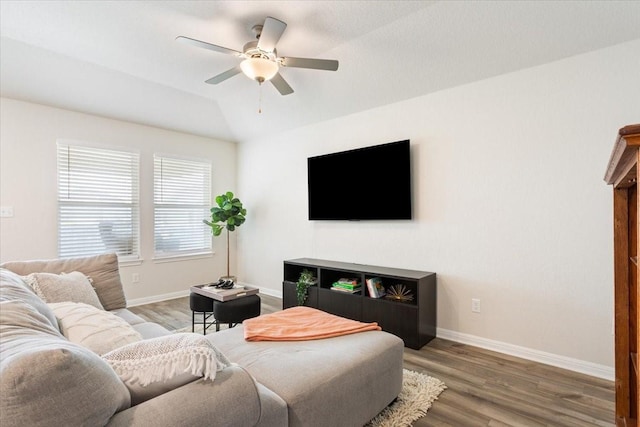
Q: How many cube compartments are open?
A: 3